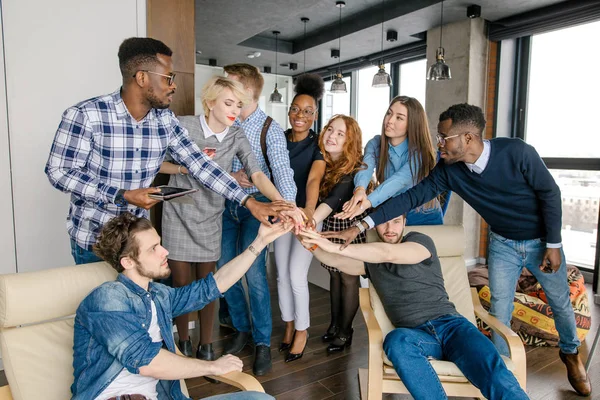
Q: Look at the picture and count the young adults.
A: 9